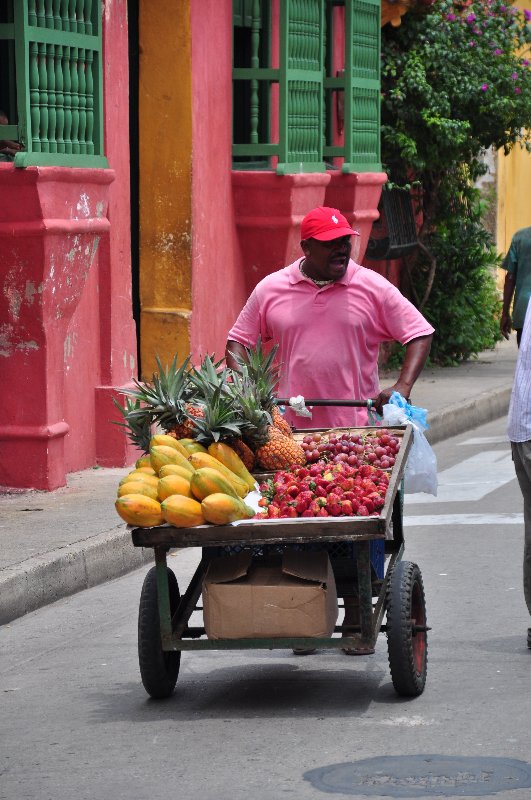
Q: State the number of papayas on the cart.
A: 15